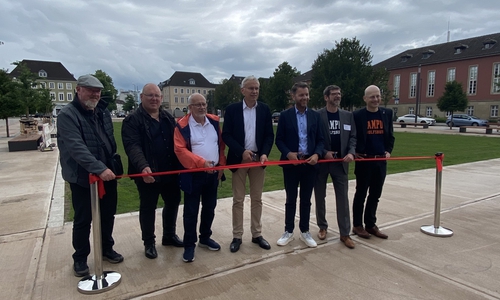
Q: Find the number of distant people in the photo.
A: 0